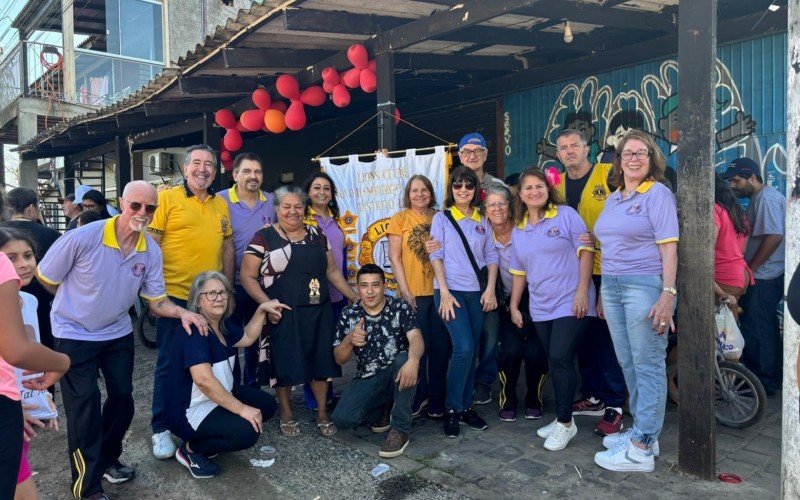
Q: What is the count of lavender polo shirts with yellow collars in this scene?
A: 7